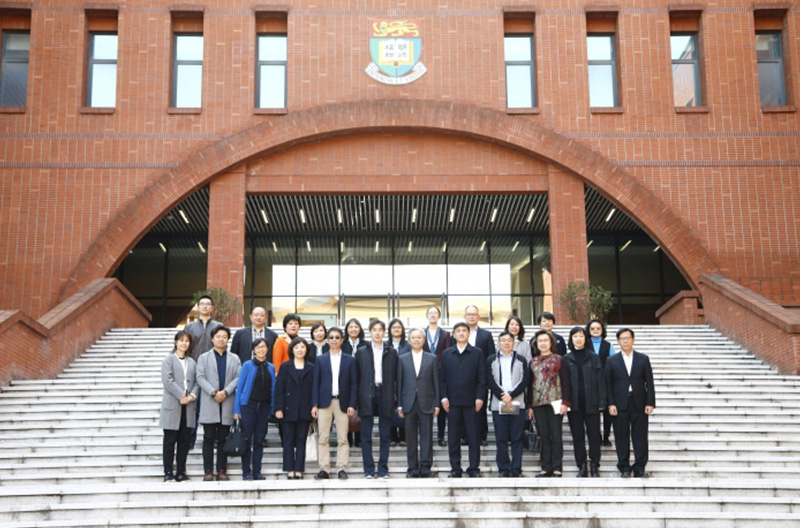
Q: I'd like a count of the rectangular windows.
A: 8